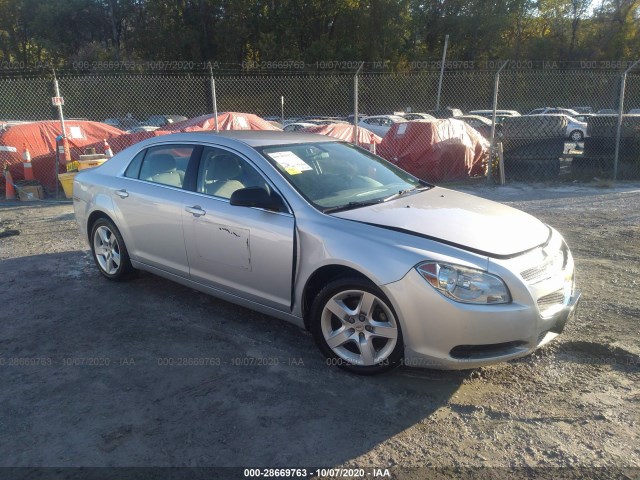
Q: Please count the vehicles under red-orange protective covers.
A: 4